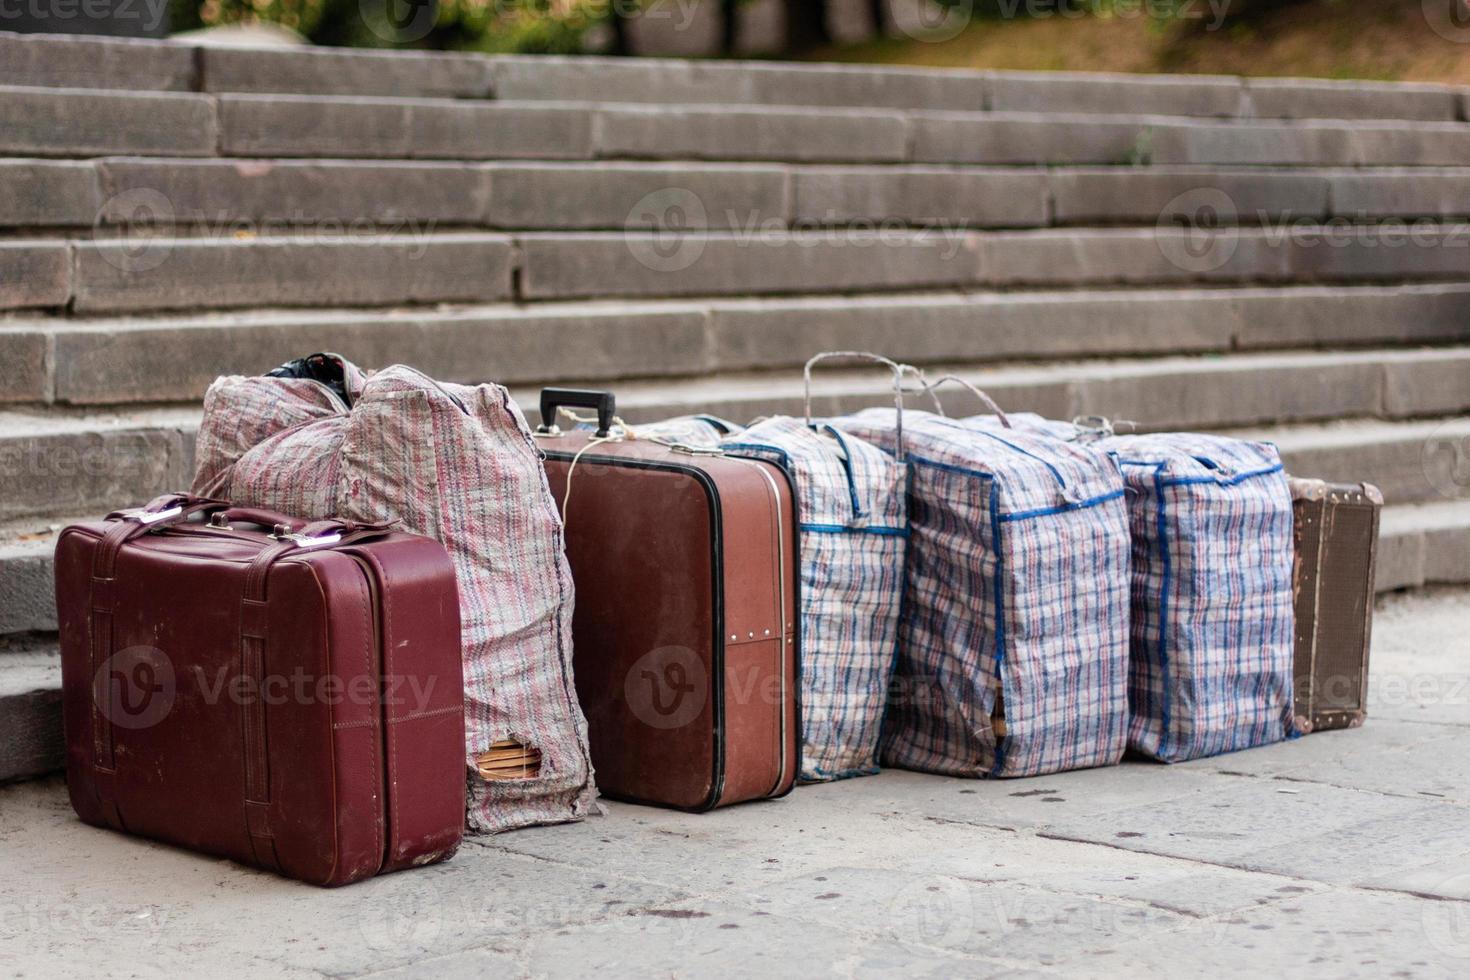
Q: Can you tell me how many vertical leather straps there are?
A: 2